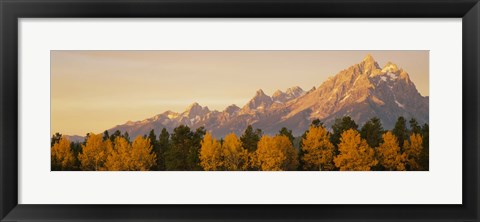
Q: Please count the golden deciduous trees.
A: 11